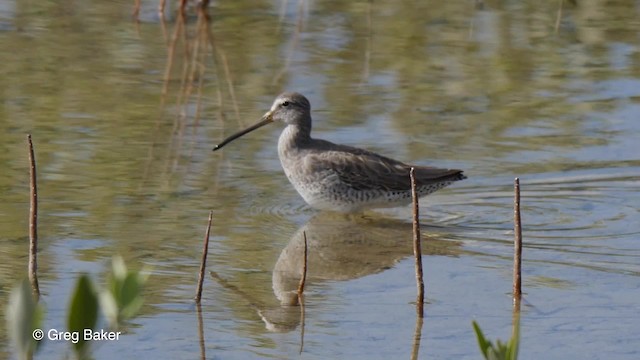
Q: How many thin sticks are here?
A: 5